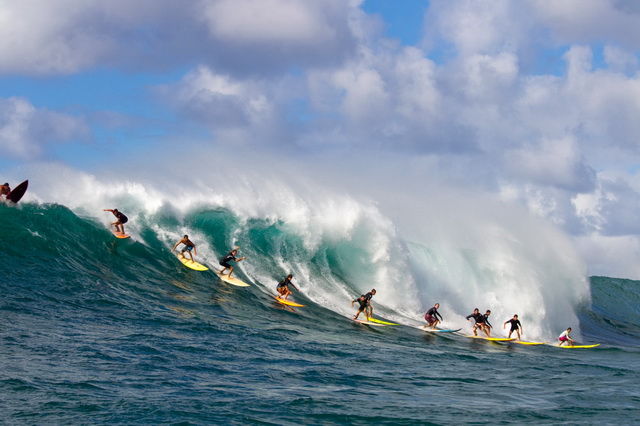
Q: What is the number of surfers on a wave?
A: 12